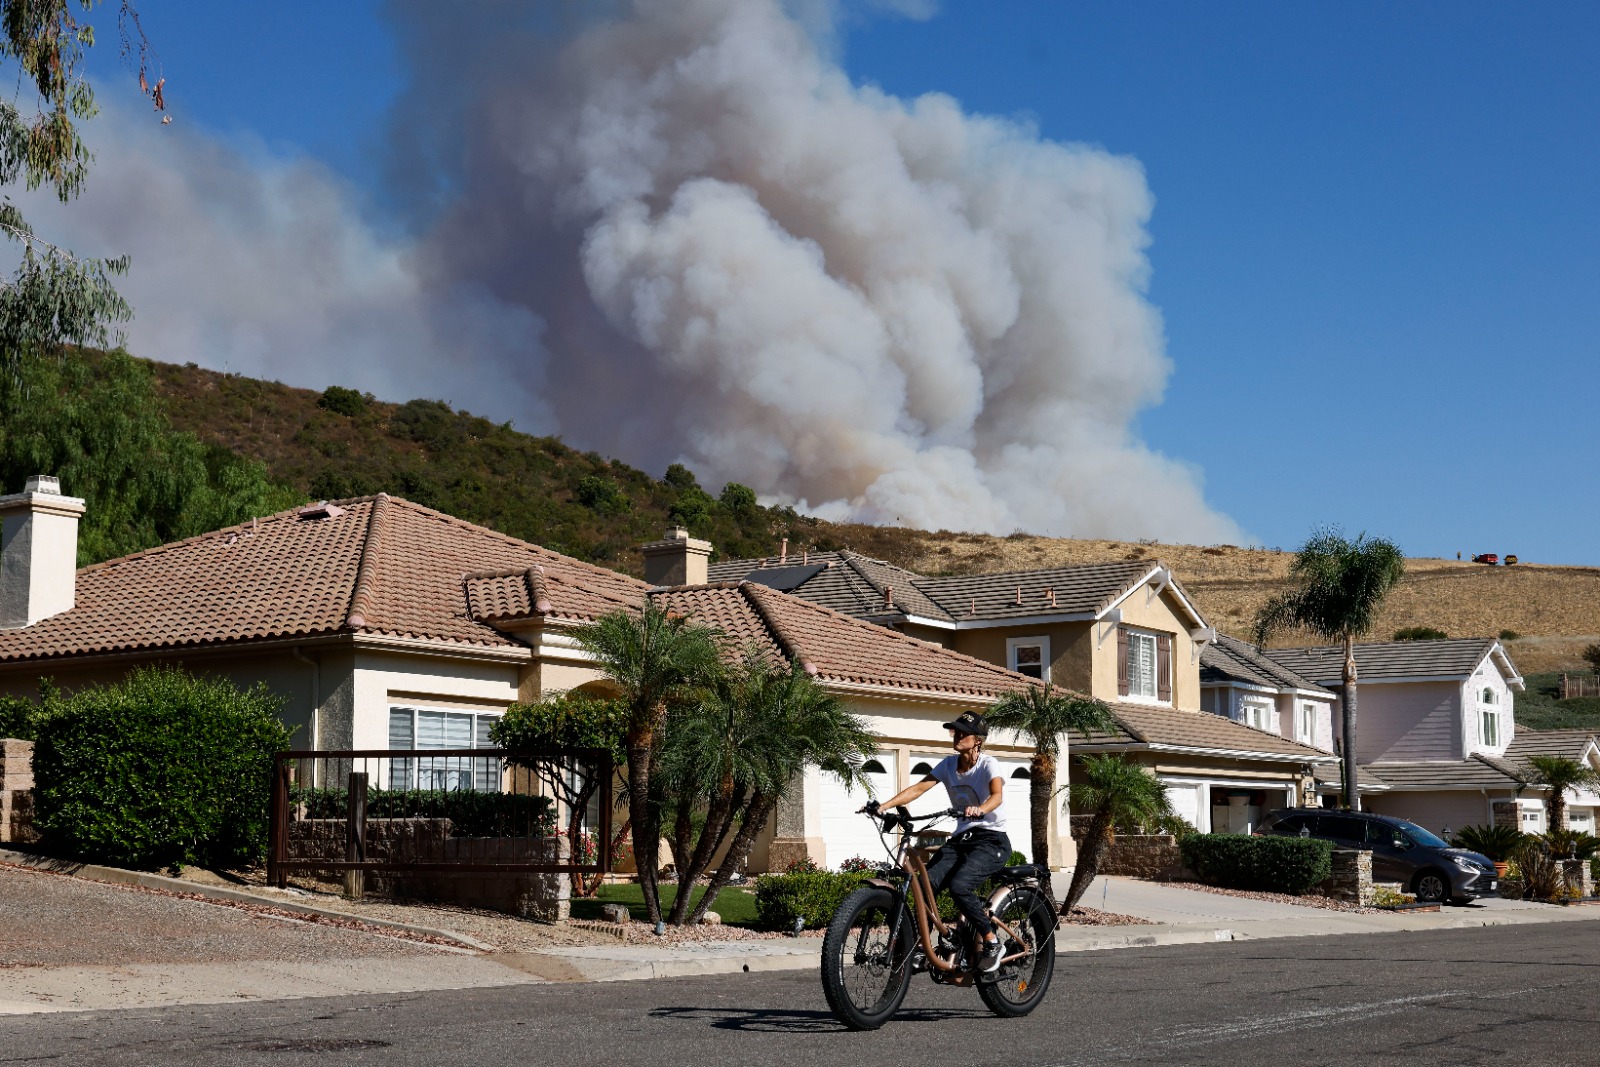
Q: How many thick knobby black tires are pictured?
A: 2